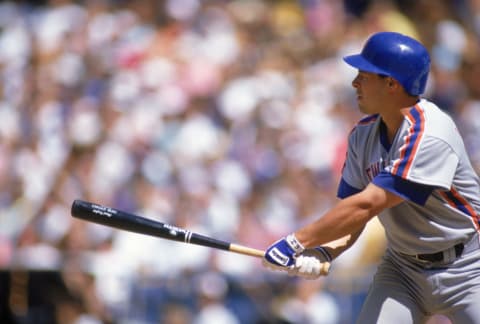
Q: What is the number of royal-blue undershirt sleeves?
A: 2